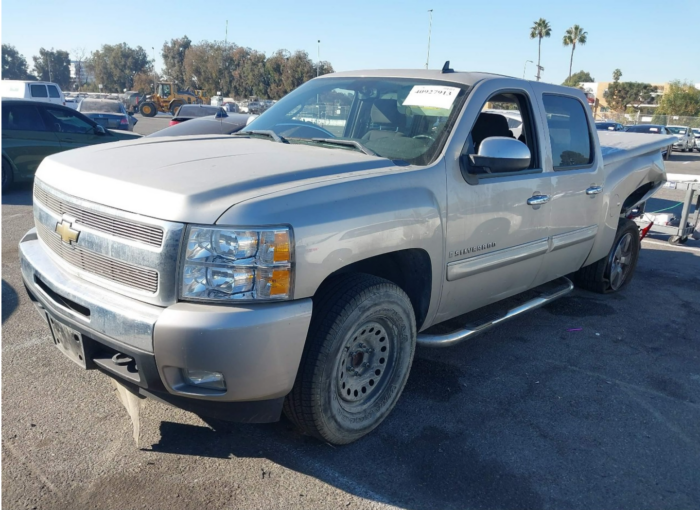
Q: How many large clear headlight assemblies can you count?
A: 1